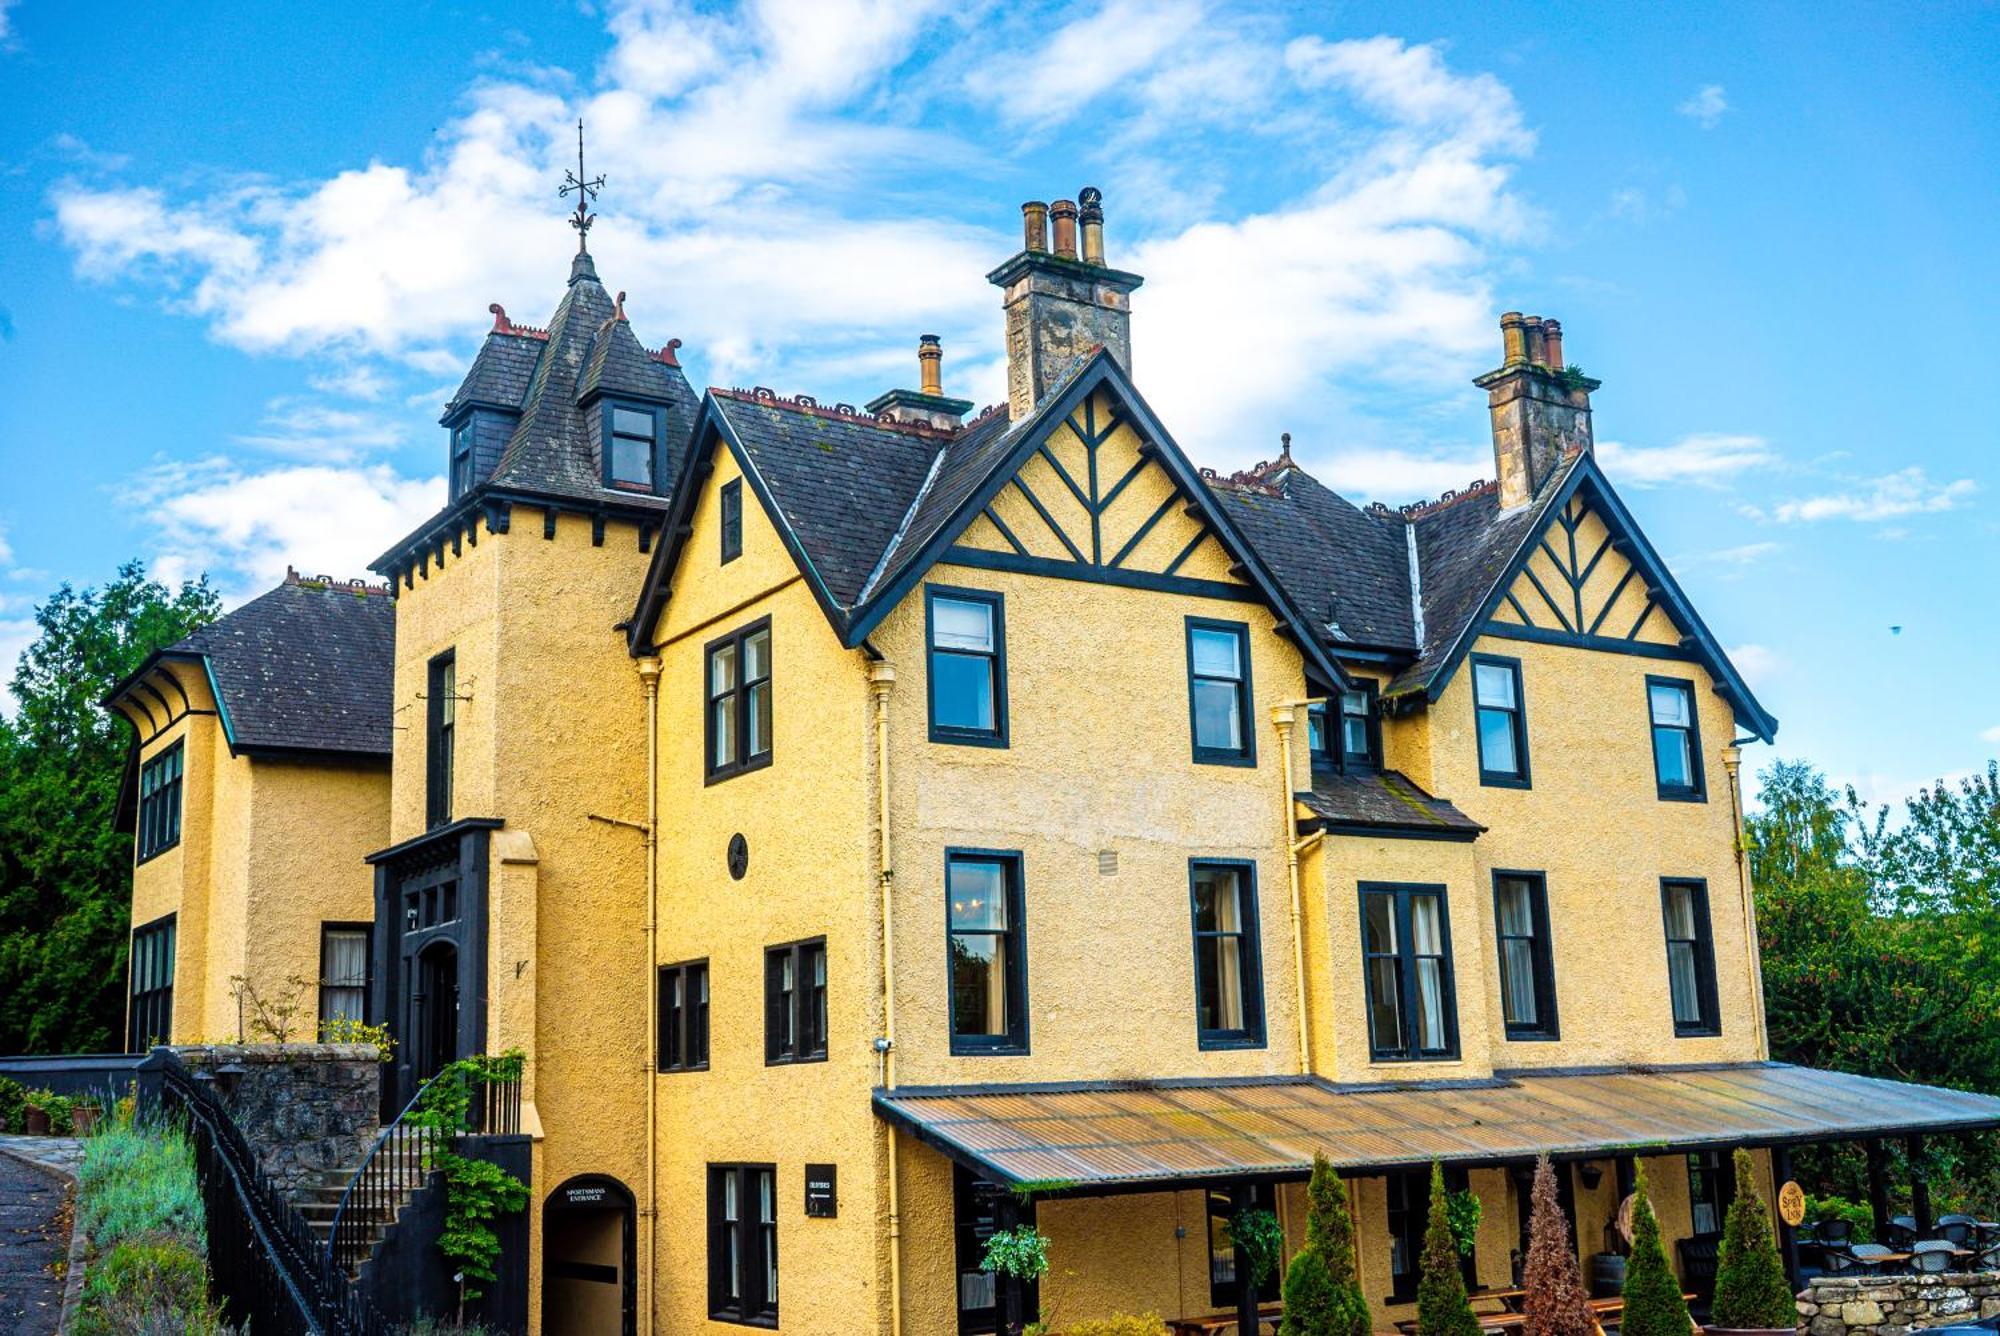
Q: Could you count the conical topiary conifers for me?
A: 5